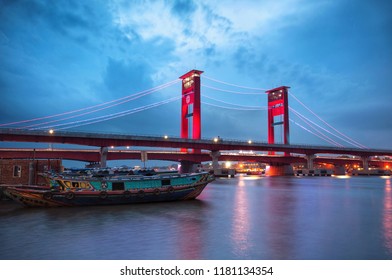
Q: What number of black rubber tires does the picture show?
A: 7